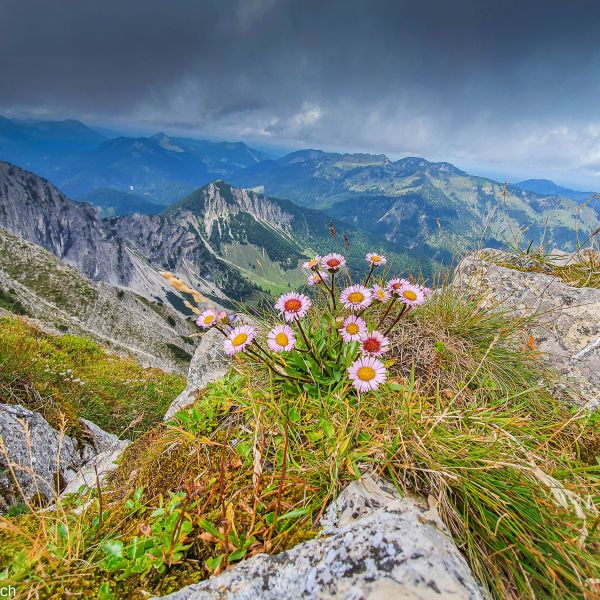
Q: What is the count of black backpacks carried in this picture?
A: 0